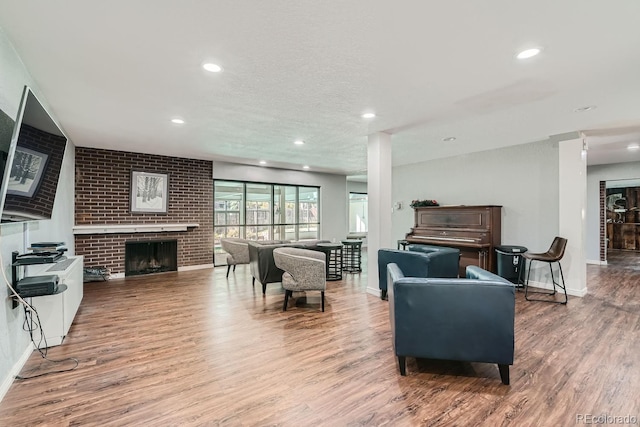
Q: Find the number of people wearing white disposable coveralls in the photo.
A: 0